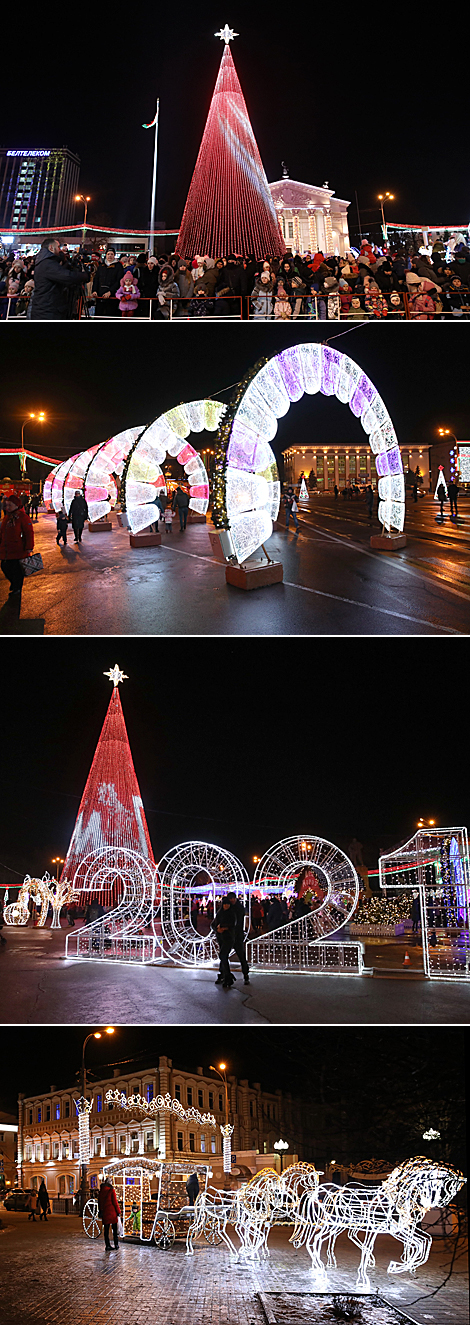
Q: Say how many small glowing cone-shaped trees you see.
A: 2